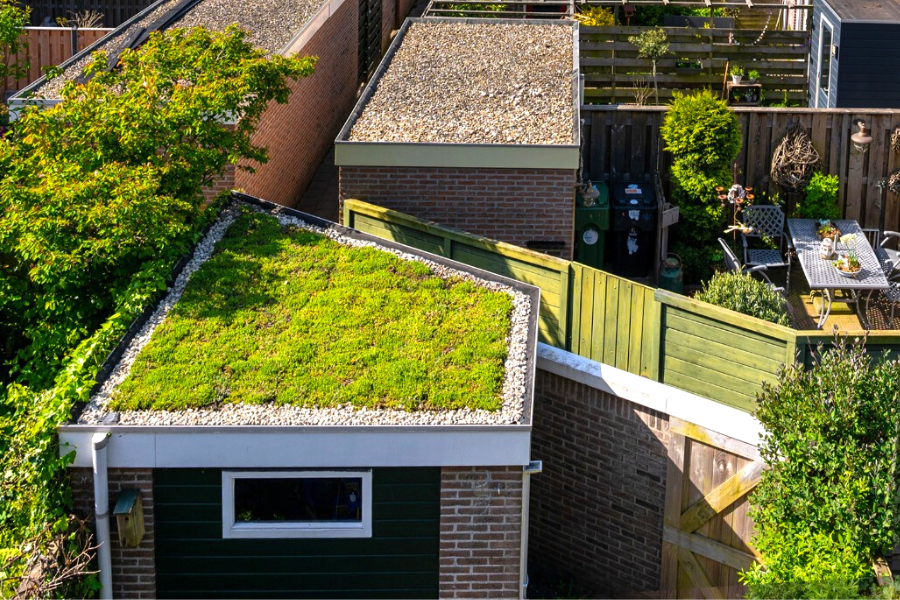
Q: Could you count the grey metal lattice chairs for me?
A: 4